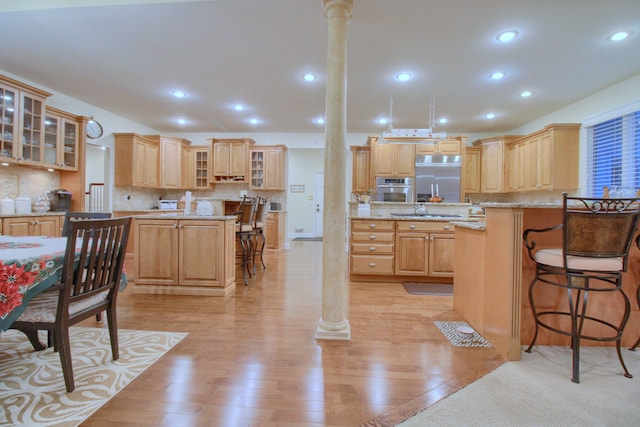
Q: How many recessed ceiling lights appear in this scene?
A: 14